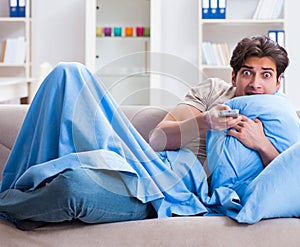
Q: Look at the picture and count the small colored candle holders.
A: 6